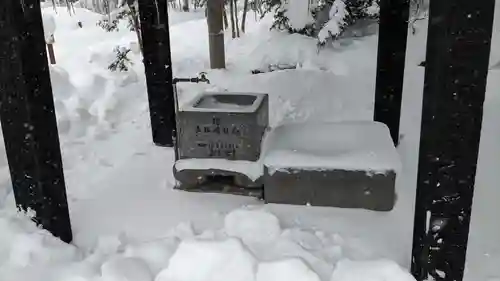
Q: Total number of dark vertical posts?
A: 4